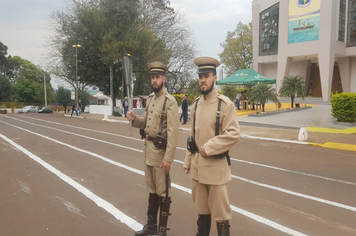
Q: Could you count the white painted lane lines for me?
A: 4